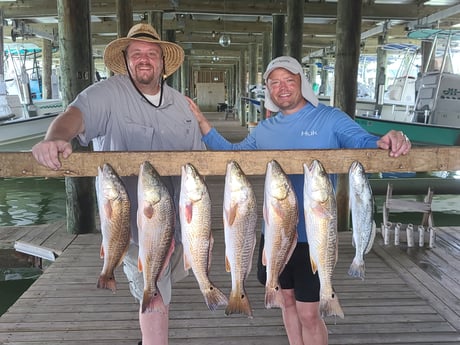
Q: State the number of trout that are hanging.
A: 1